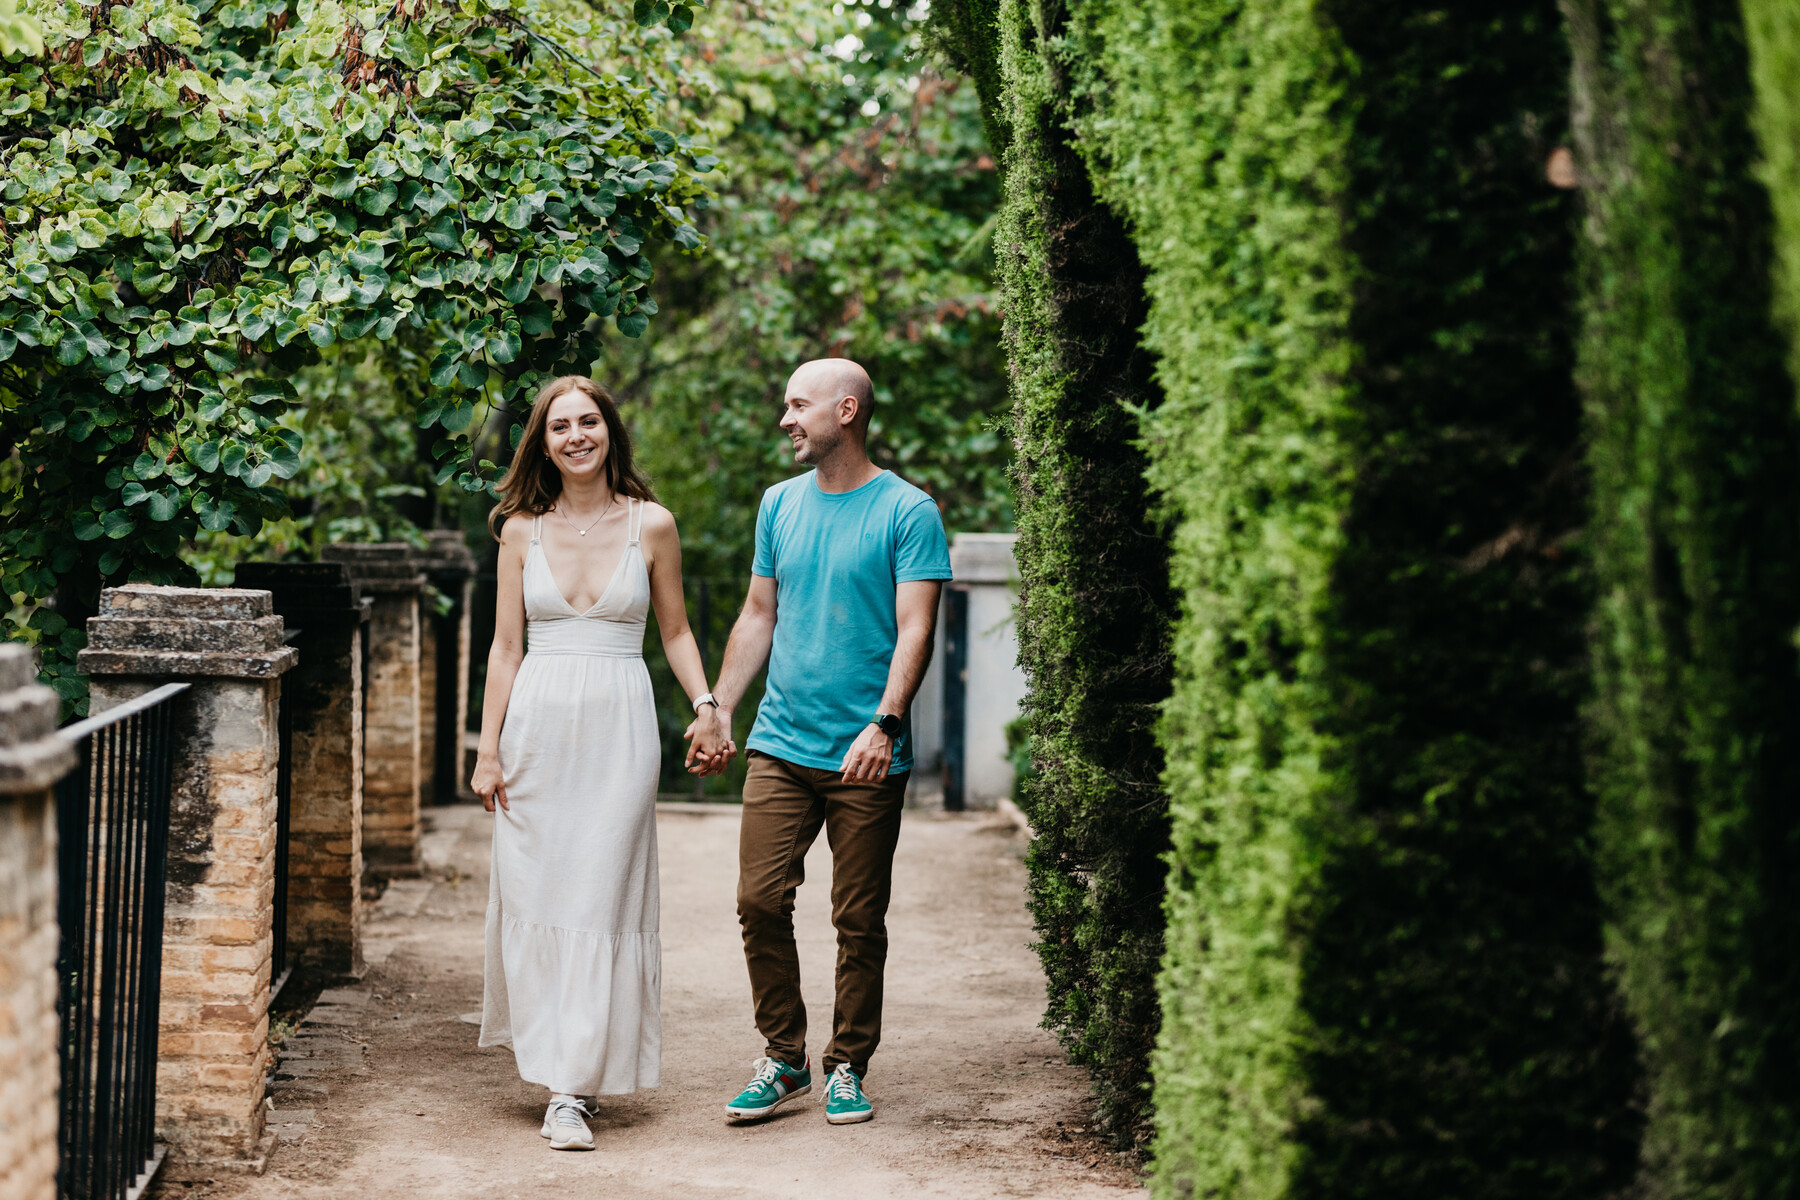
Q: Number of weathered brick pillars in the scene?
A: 5